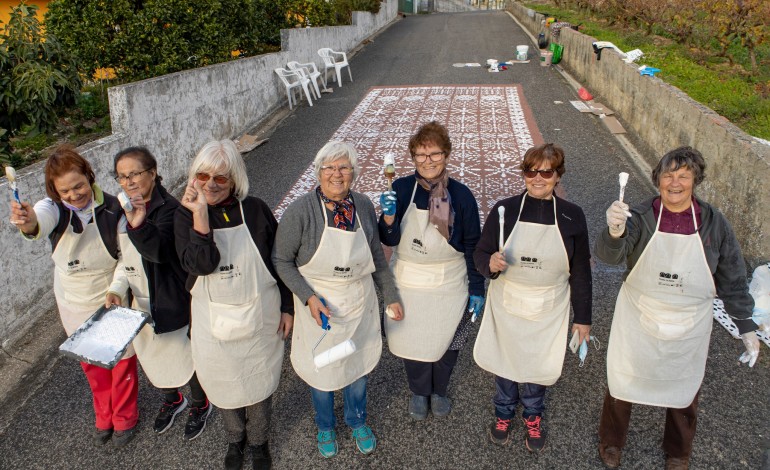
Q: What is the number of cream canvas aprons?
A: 7